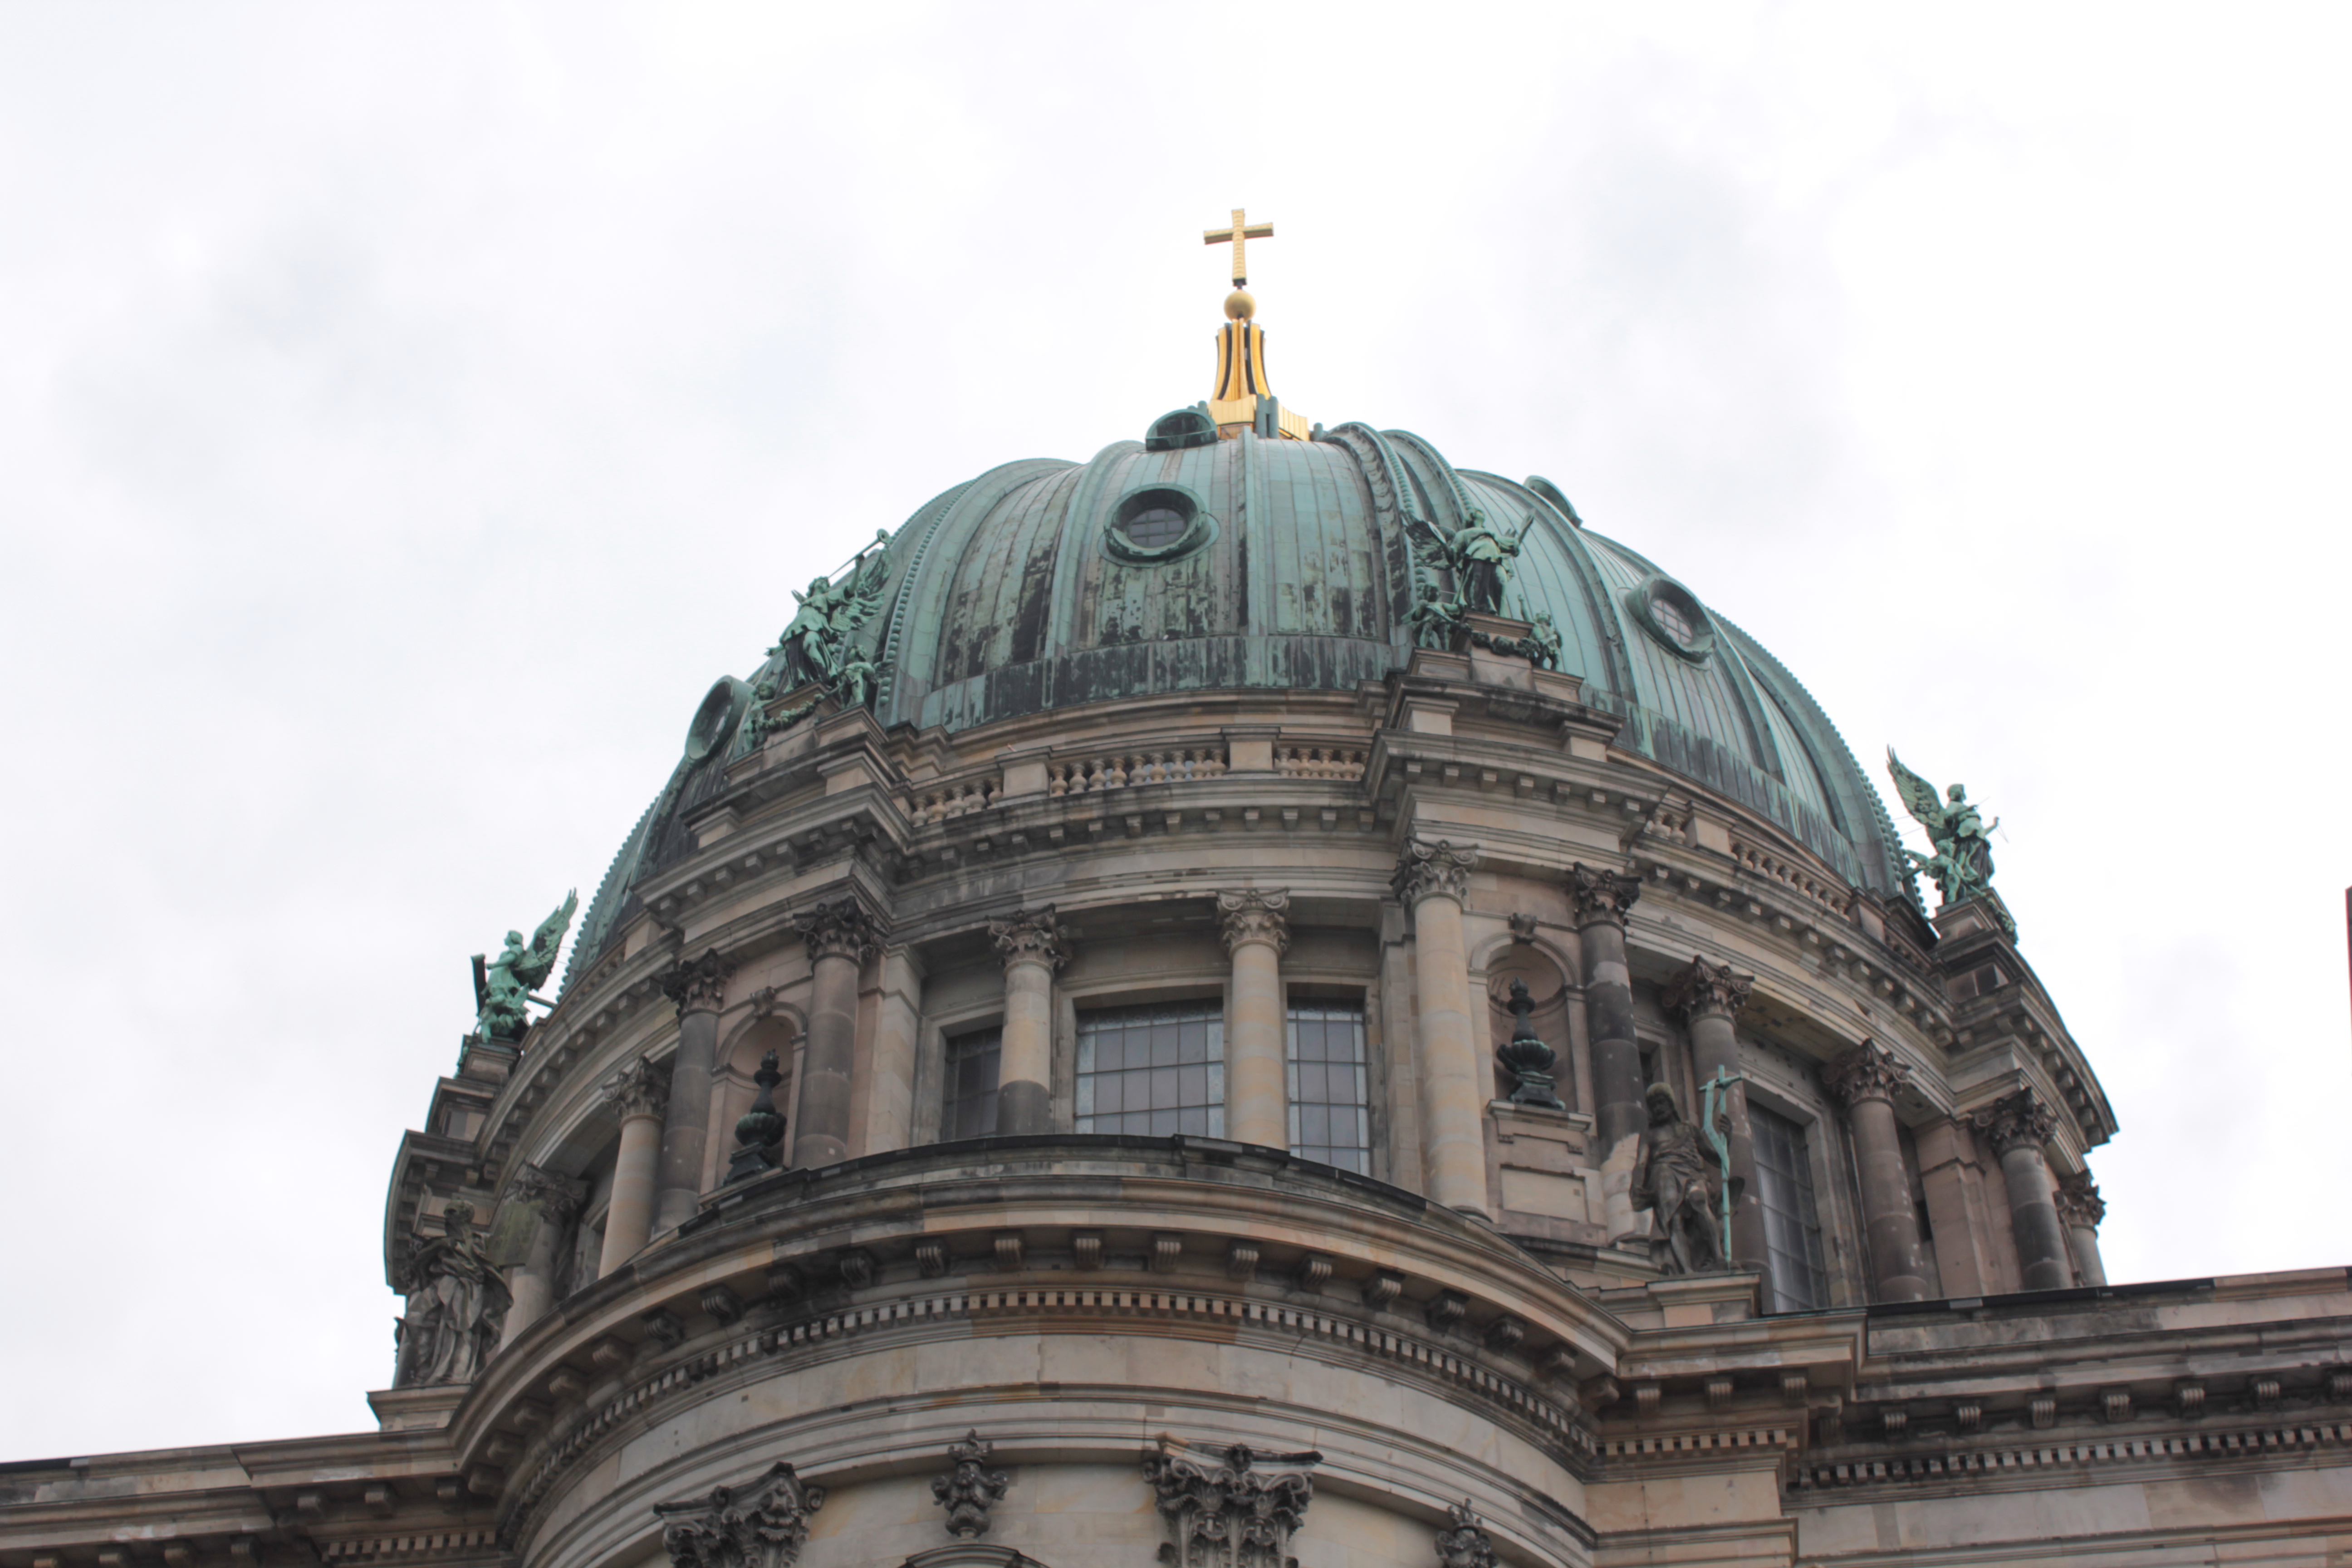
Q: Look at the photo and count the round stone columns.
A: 12